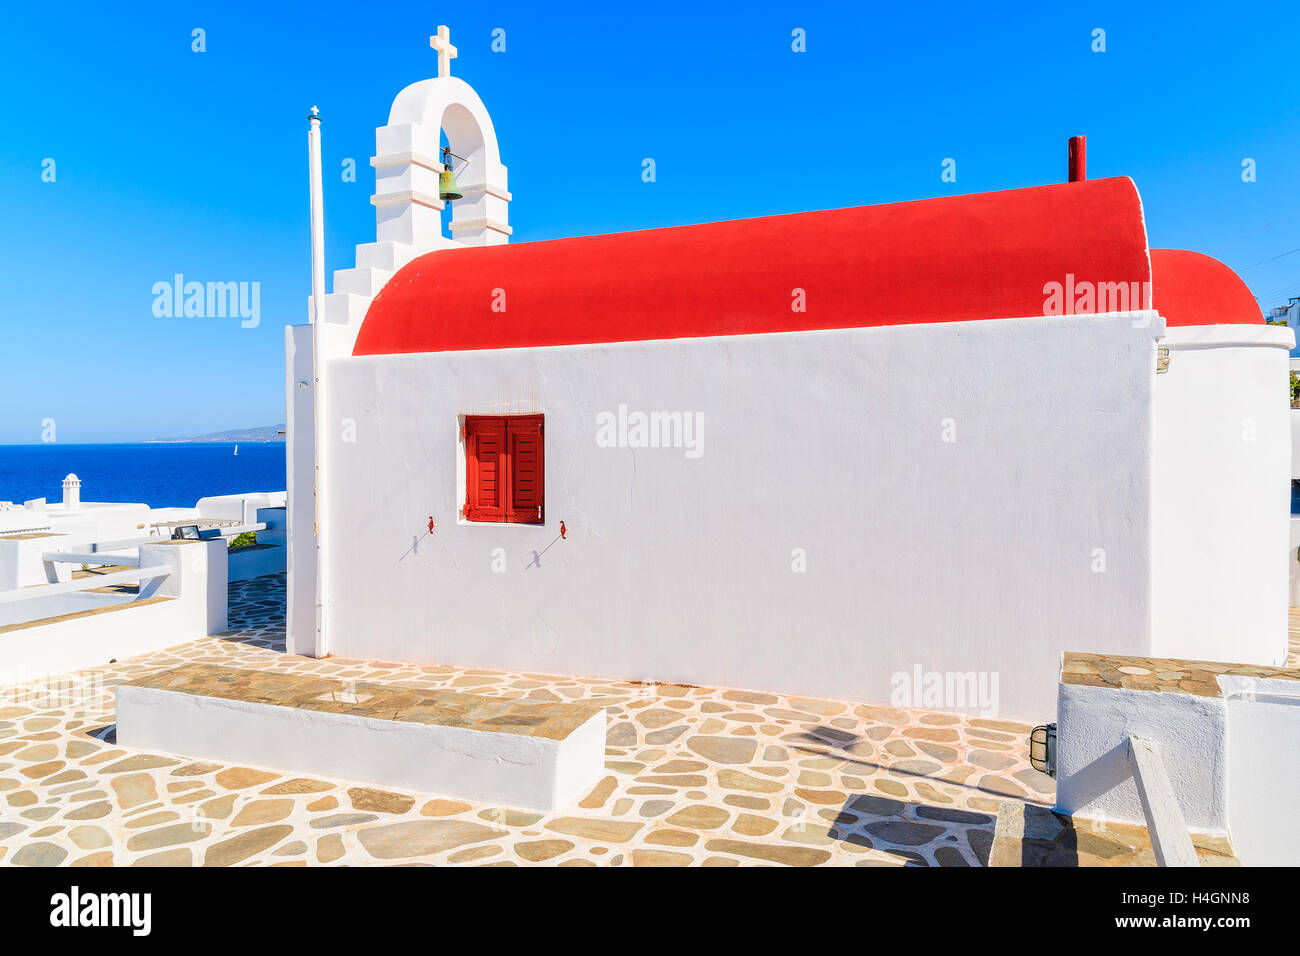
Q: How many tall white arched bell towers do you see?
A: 1